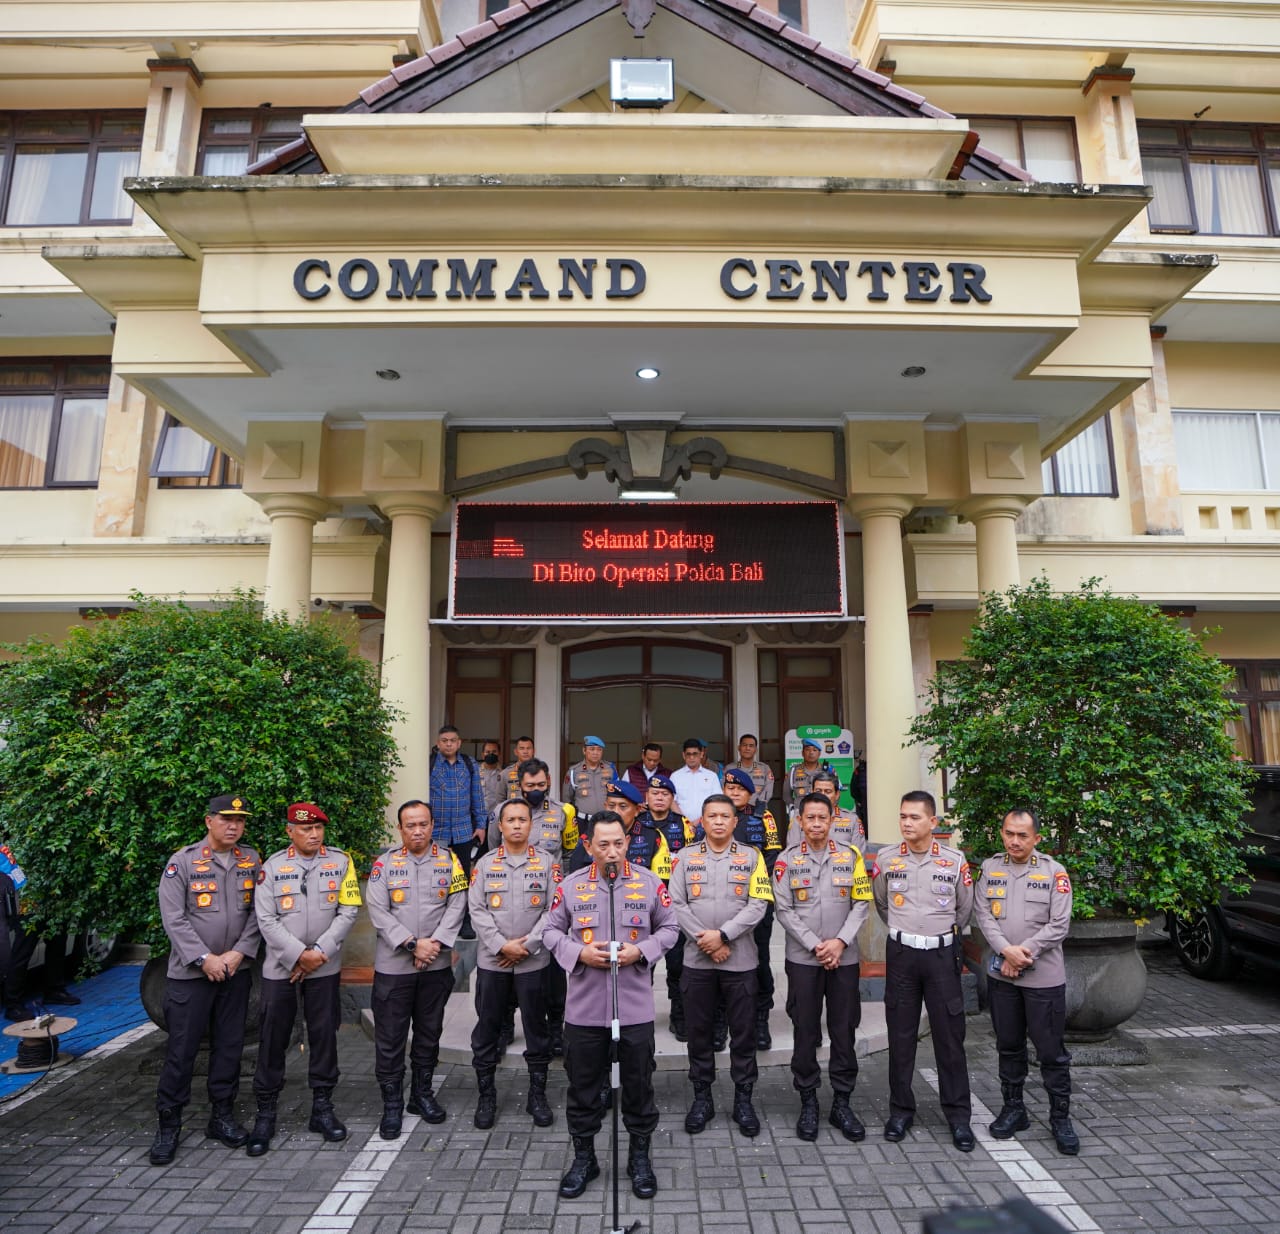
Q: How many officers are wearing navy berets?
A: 3